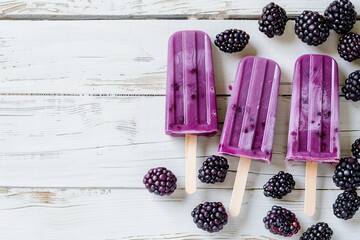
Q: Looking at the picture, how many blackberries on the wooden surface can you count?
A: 15